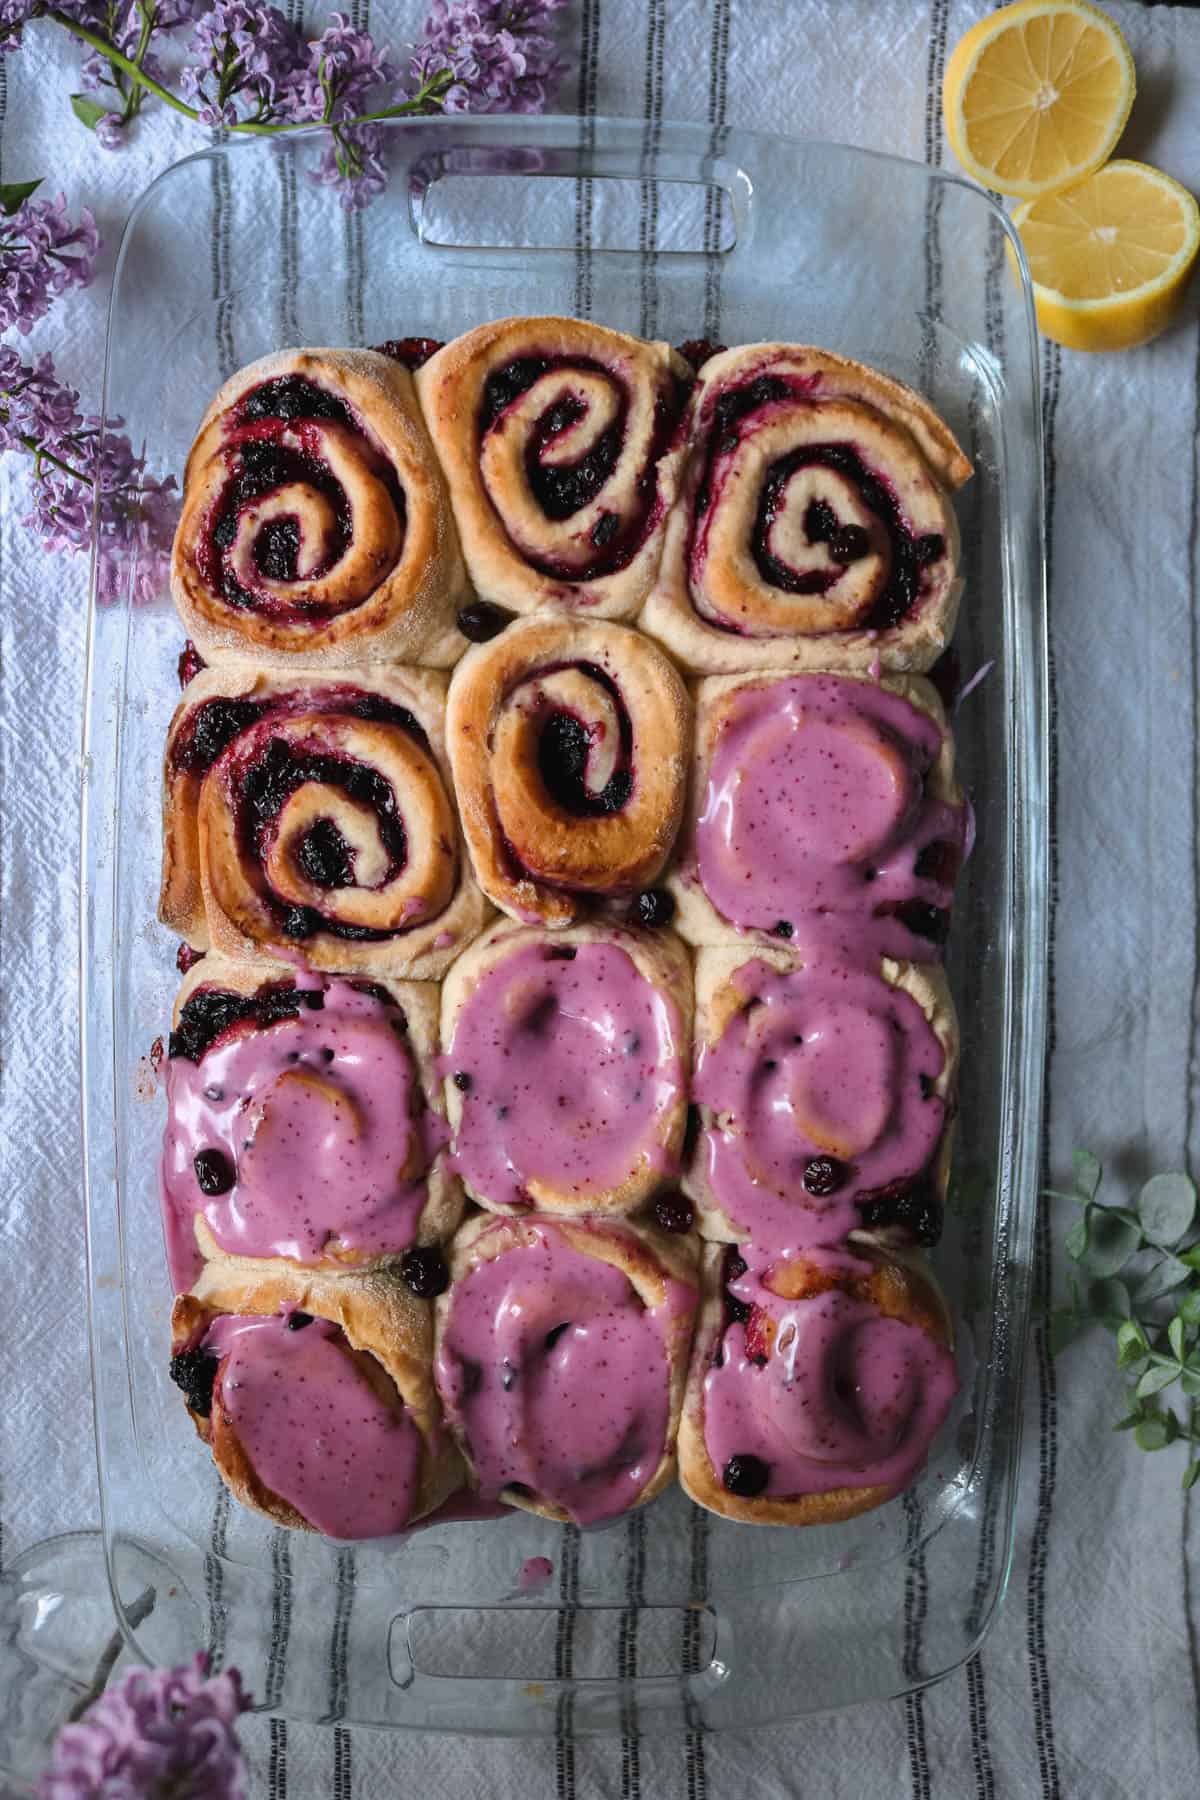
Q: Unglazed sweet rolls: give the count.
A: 5